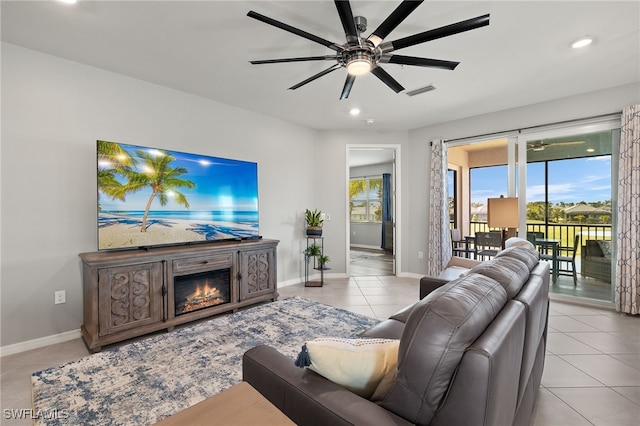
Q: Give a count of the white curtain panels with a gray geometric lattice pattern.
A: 2